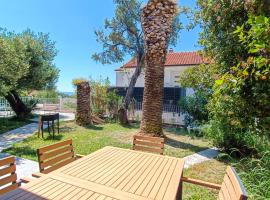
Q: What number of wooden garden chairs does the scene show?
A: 4